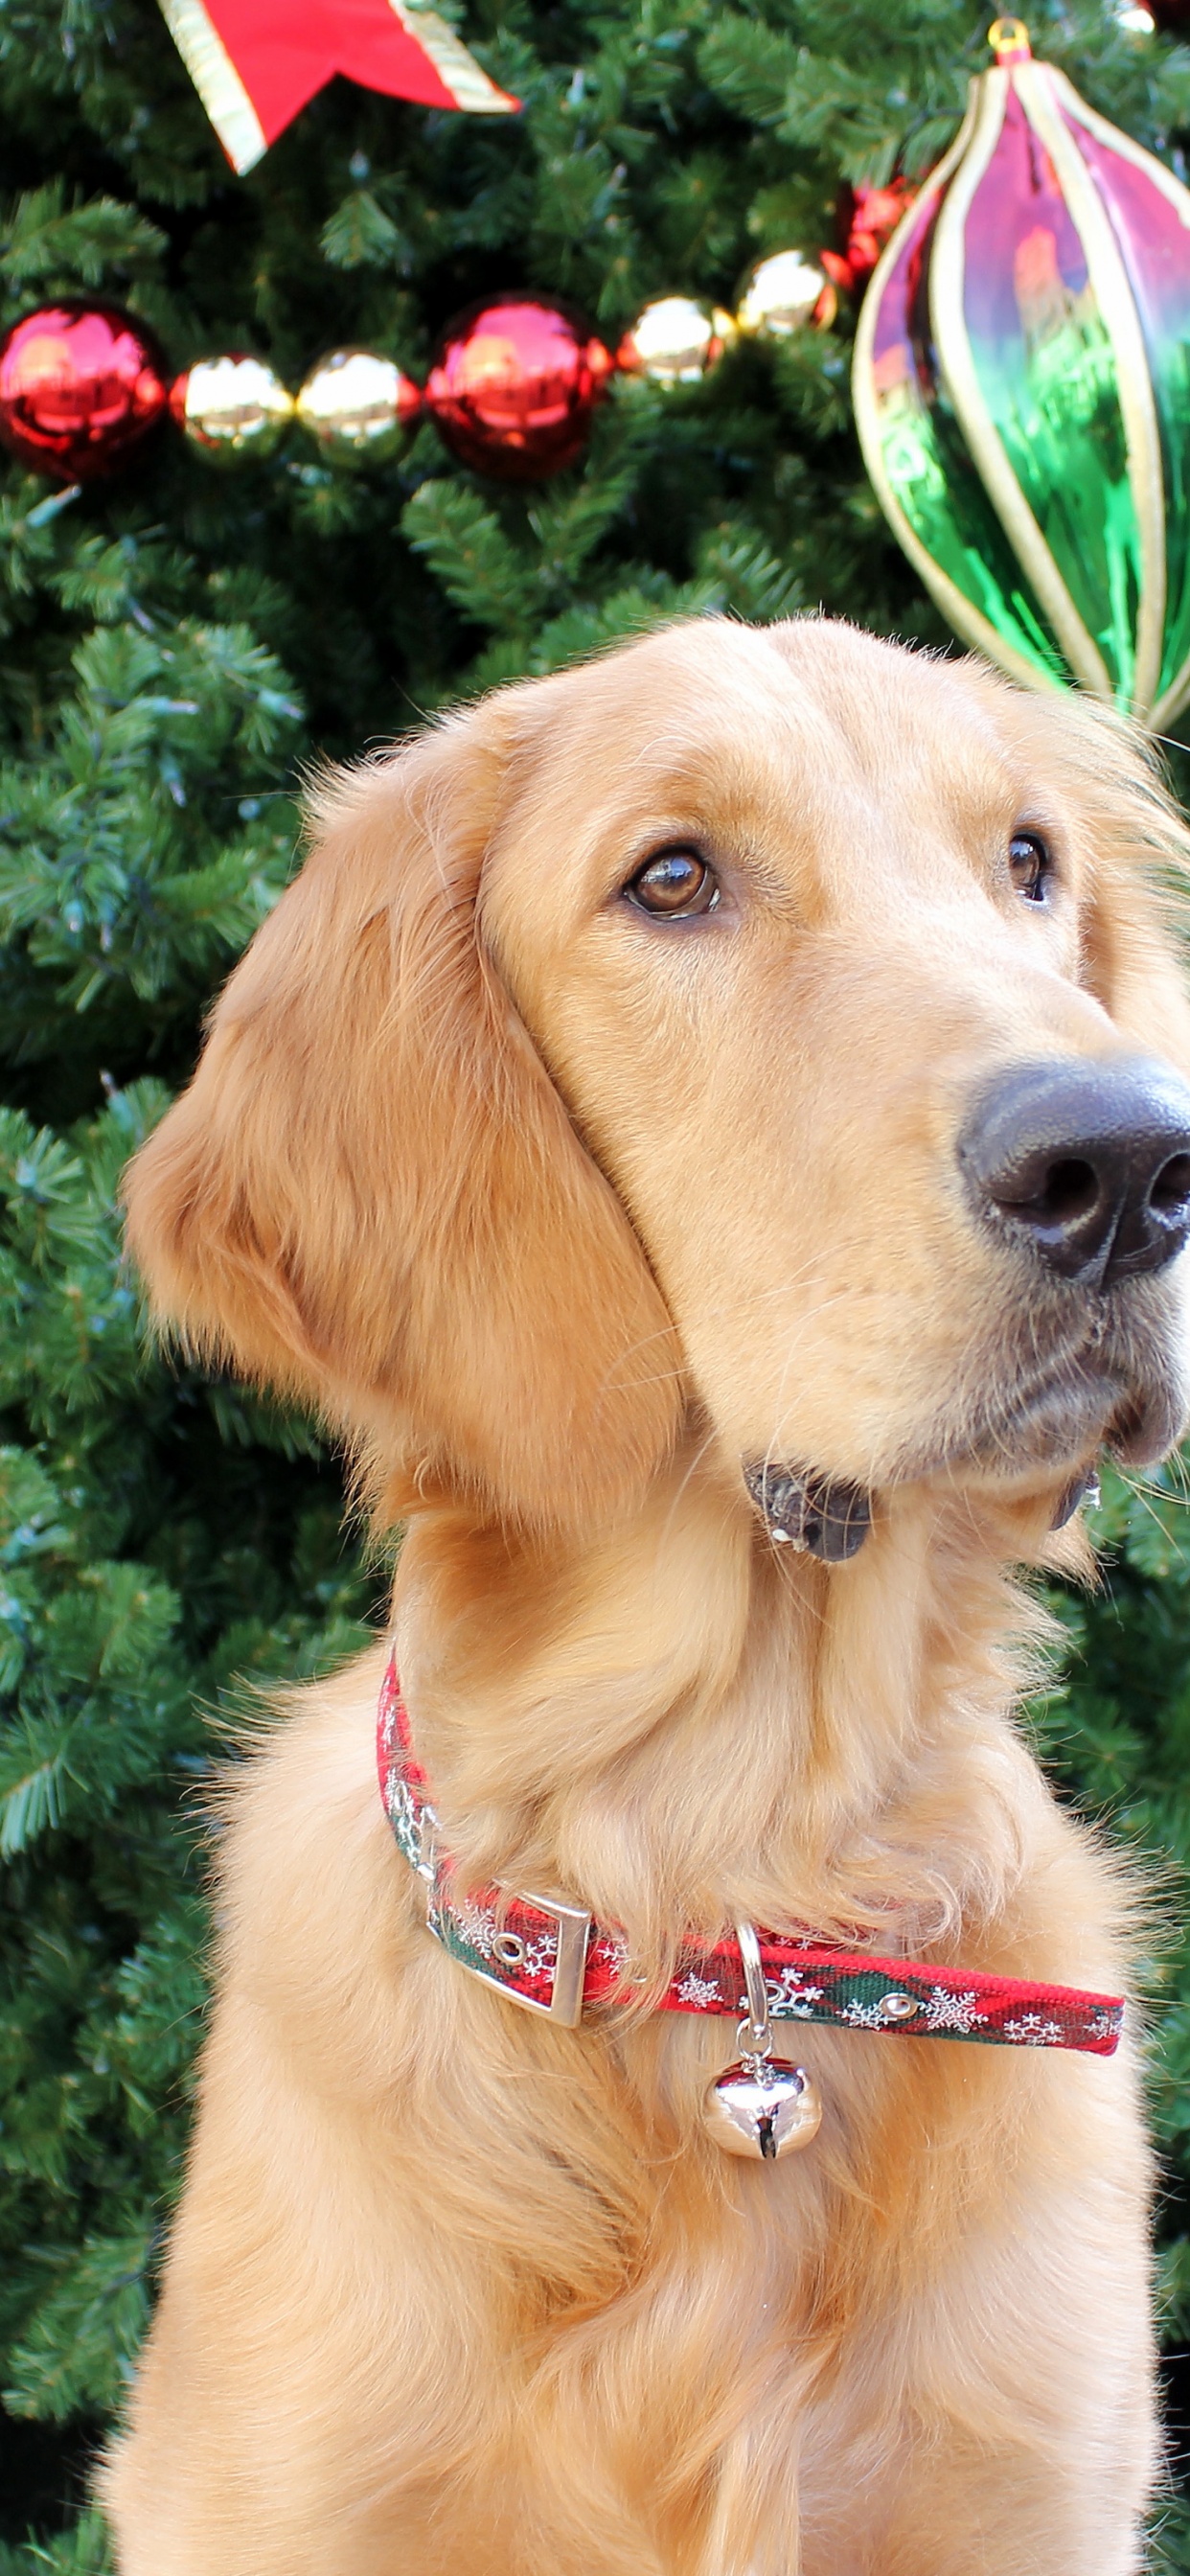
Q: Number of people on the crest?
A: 0